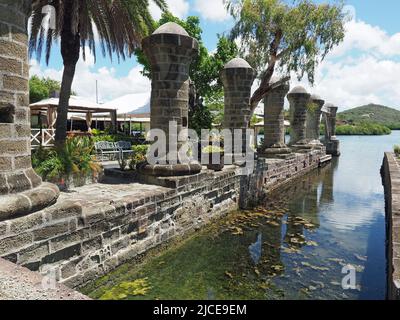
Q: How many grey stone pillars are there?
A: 7